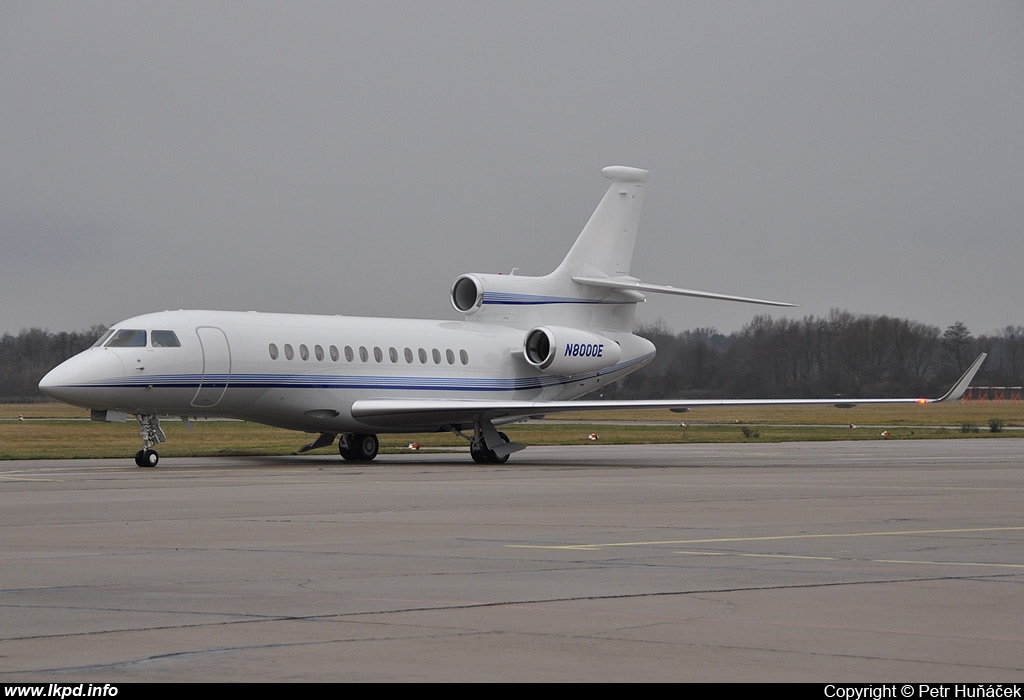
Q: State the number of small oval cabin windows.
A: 14